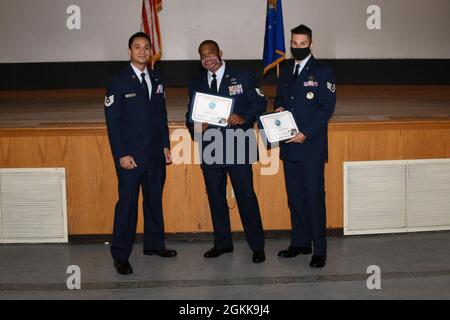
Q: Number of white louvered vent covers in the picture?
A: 2